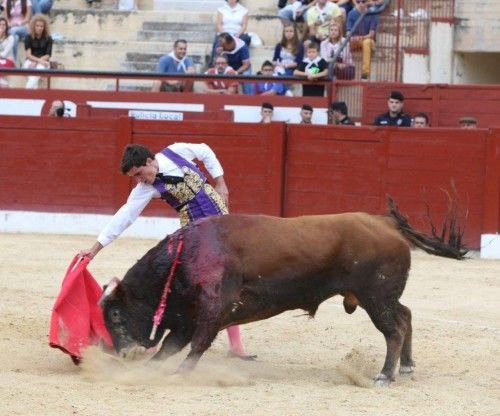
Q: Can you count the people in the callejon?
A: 7